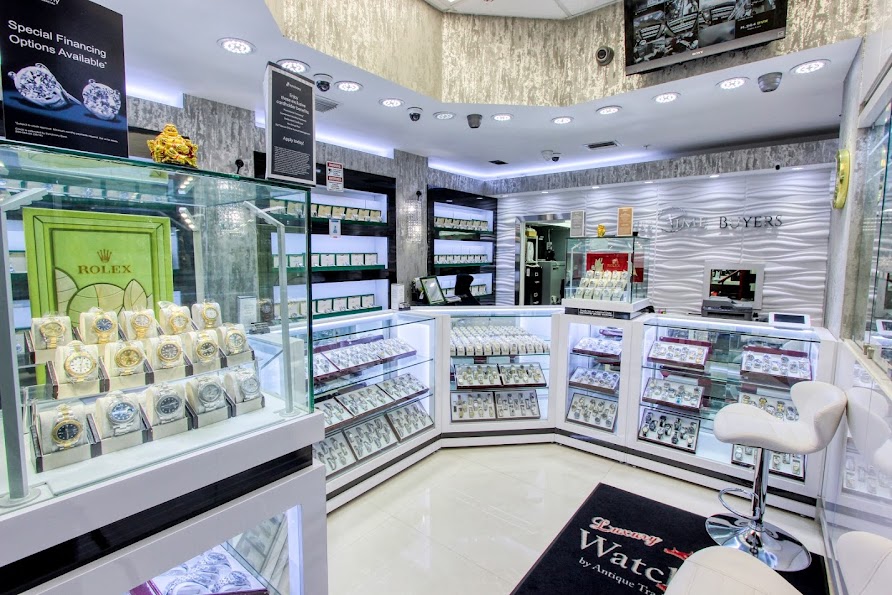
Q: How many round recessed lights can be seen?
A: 11